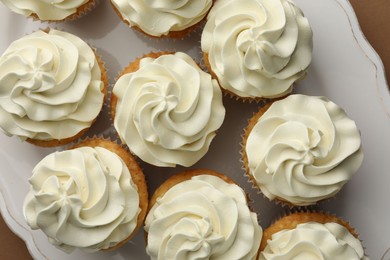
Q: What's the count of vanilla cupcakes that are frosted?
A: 9